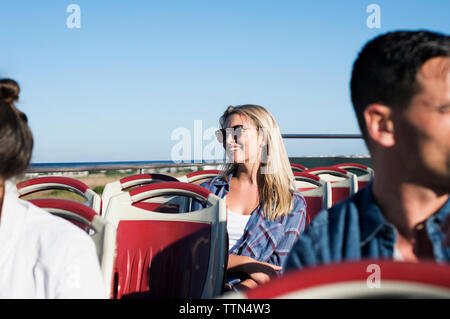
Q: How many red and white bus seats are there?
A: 10